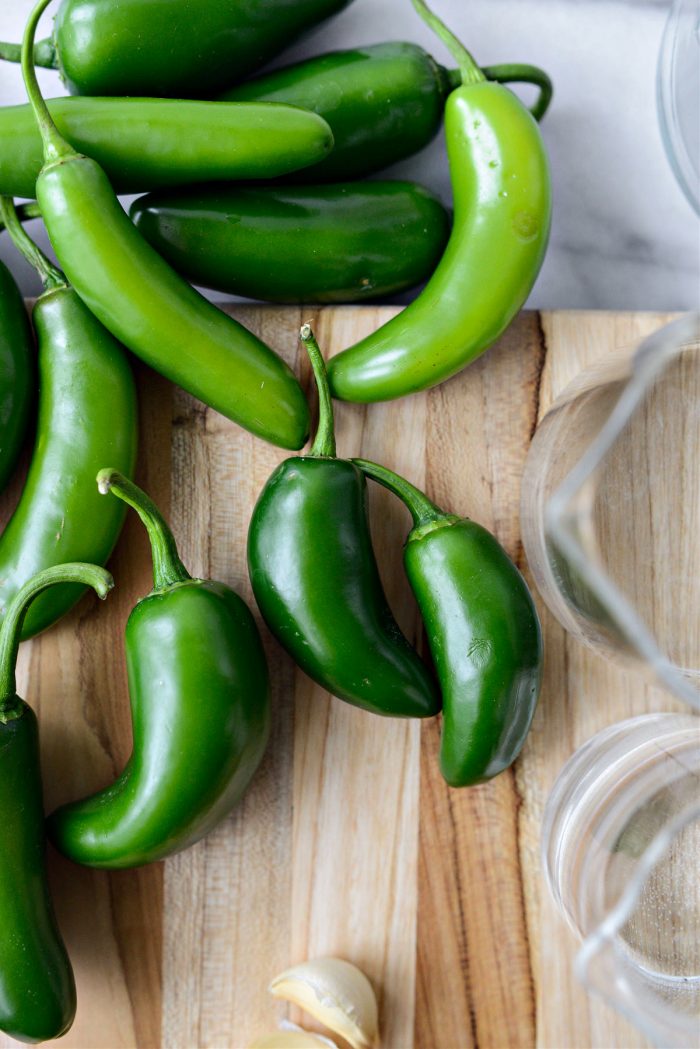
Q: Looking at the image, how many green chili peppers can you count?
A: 12